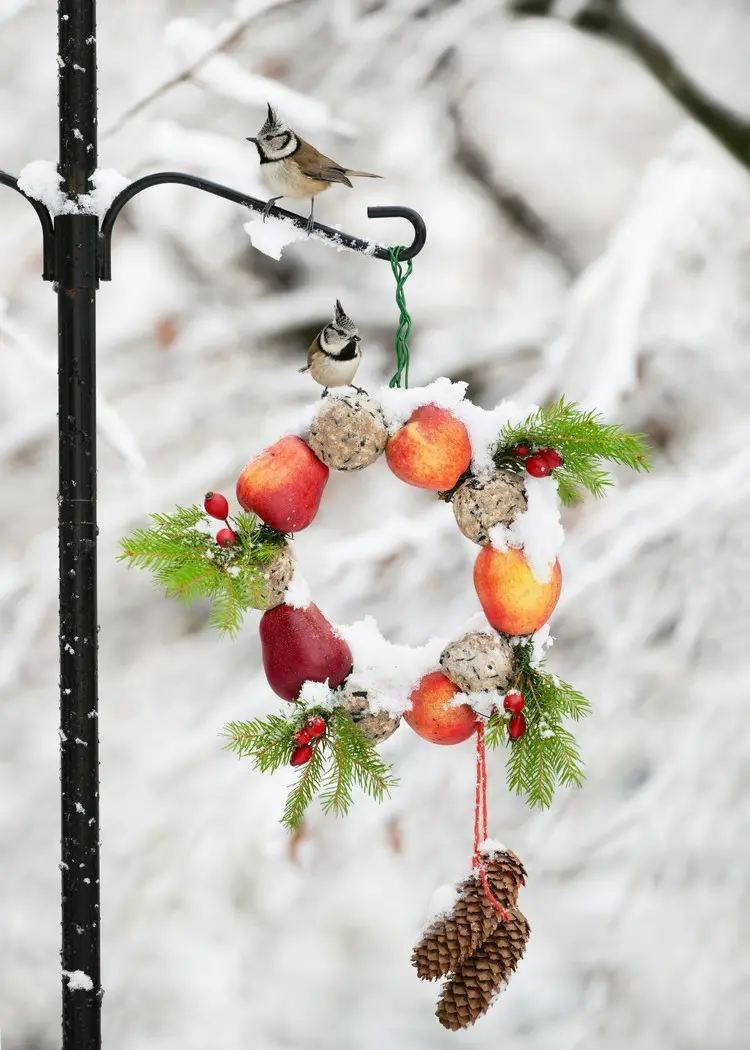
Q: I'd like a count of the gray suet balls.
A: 5